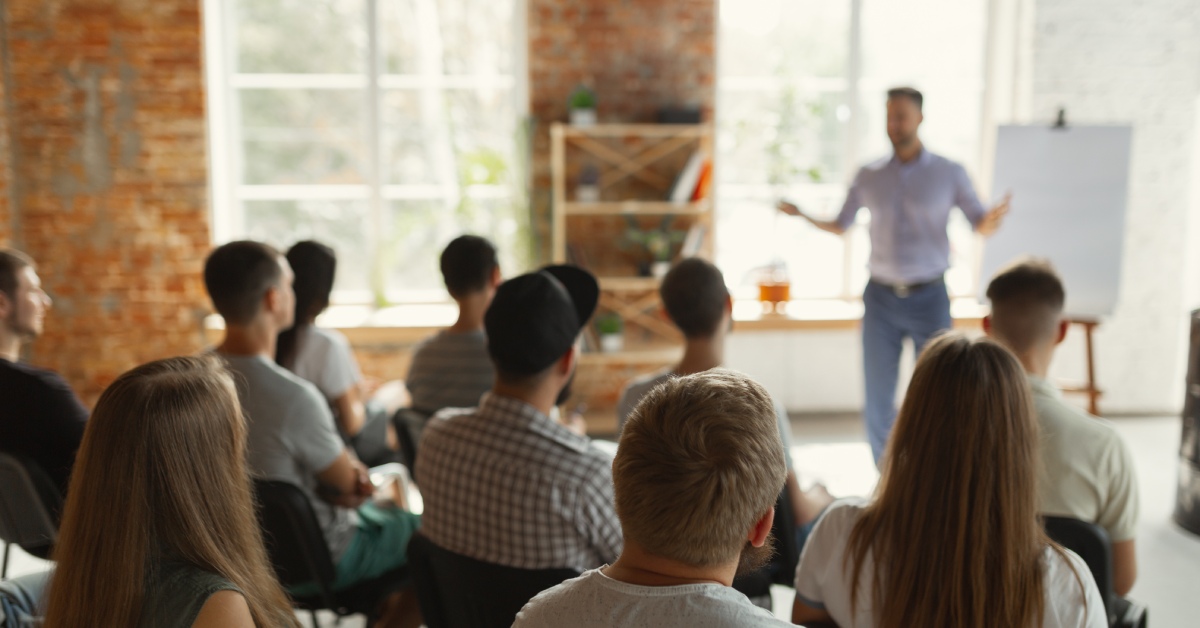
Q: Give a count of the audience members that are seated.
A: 10